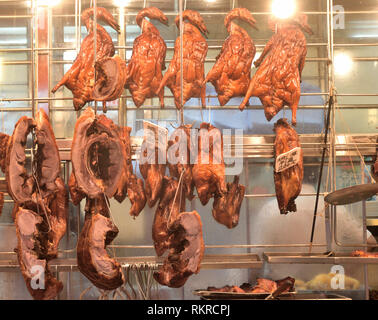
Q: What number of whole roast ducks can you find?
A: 5